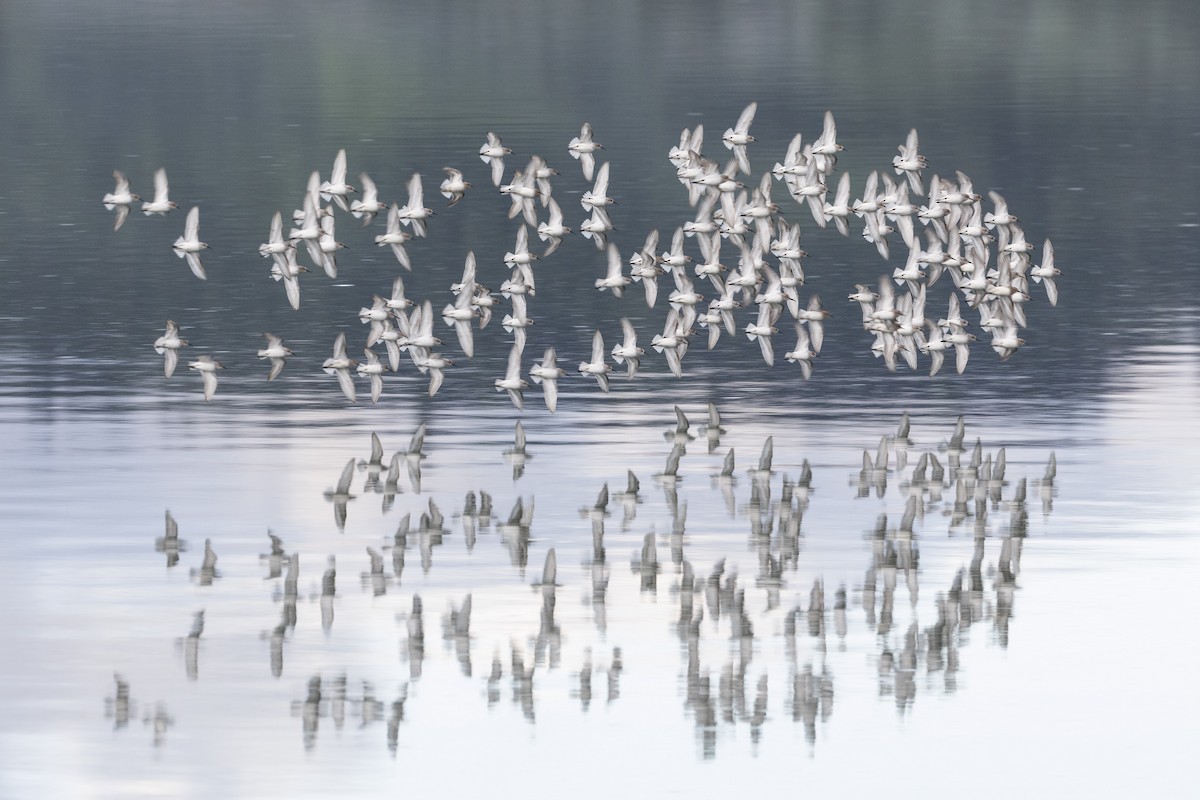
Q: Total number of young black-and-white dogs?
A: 0